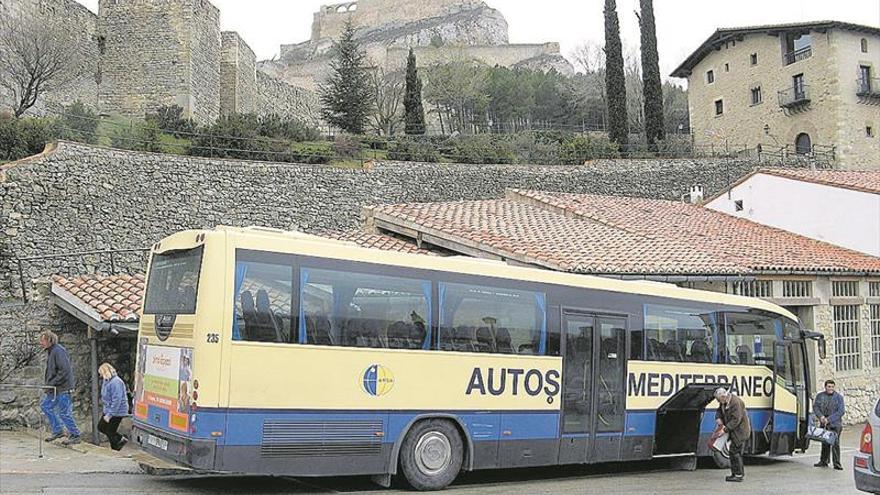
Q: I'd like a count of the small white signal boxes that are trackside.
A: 0